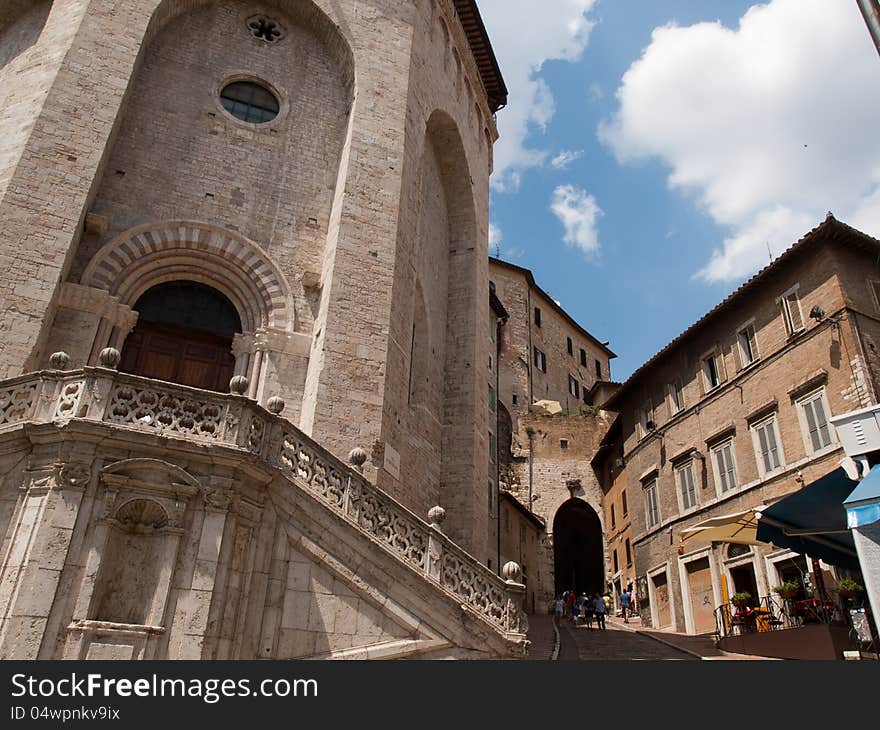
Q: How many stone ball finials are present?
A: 7